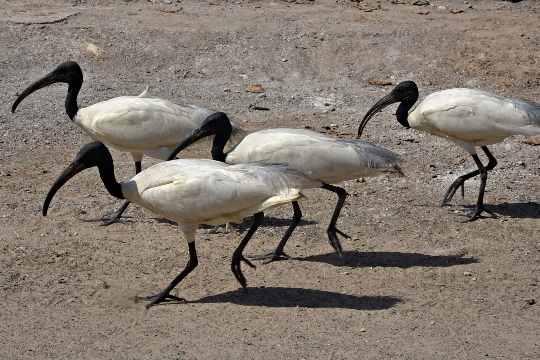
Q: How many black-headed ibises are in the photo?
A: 4